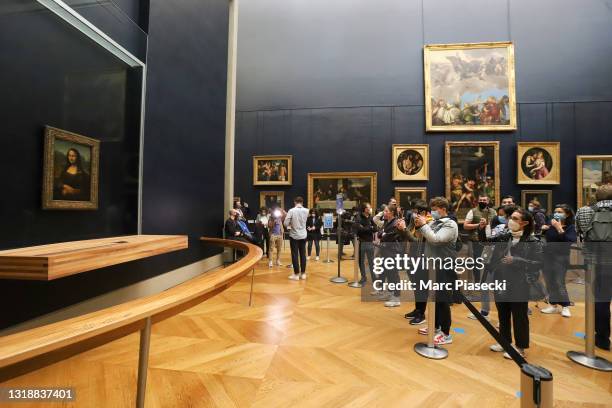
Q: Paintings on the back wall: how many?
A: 10